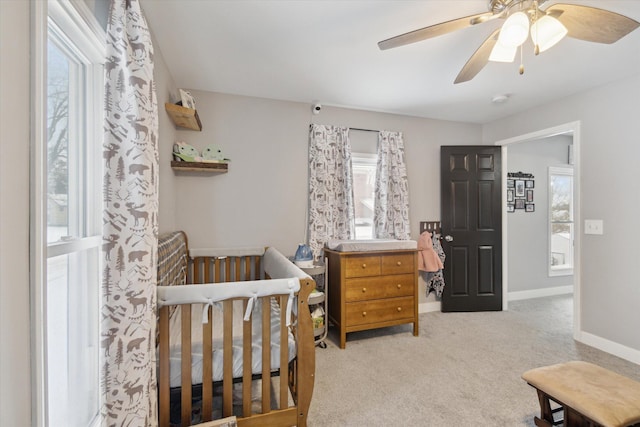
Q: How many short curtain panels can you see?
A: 2